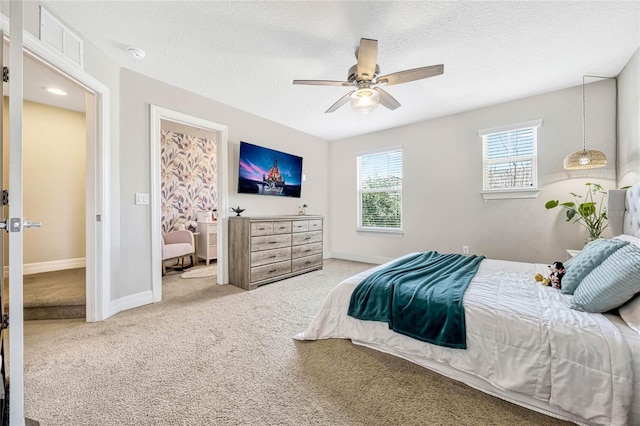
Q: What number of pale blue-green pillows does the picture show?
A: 2